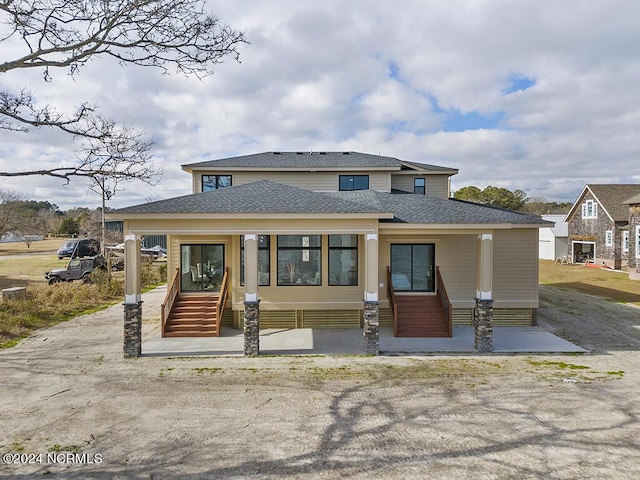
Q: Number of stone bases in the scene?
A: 4